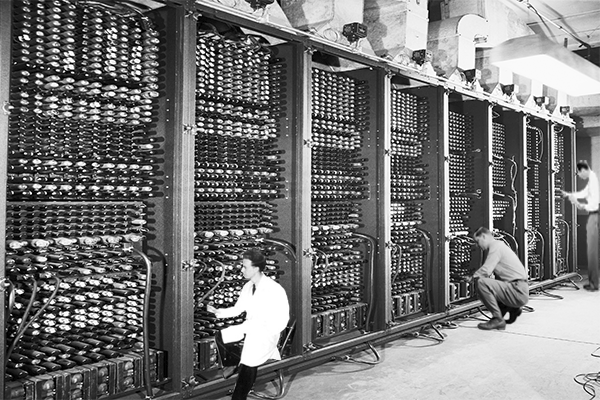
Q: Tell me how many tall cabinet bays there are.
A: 8